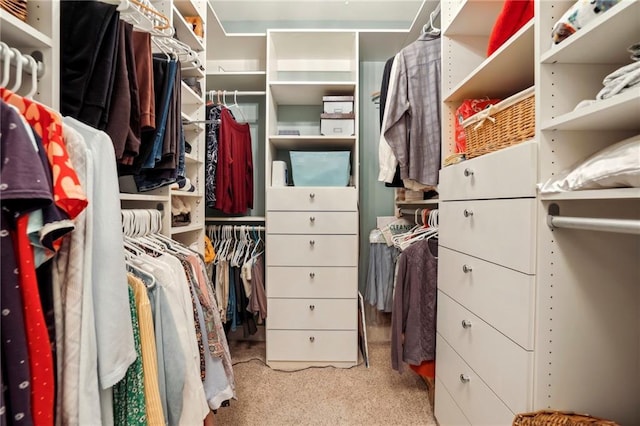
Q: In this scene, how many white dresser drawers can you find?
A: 12